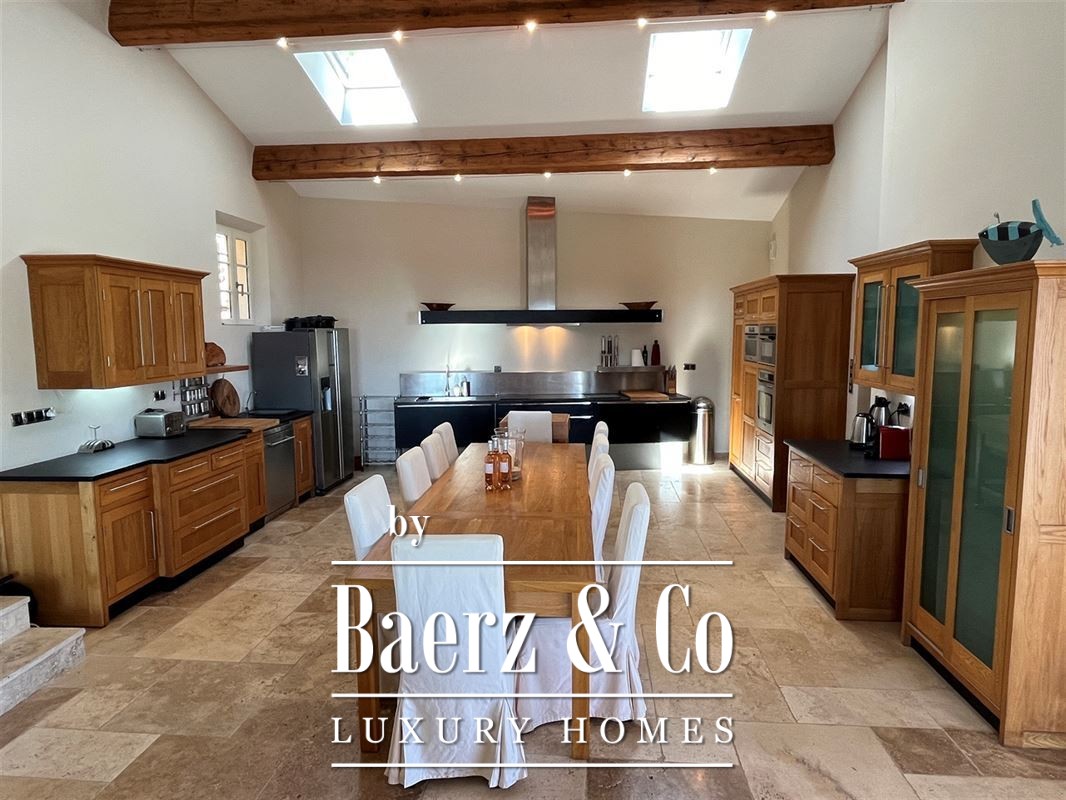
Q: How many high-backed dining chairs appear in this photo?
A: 10